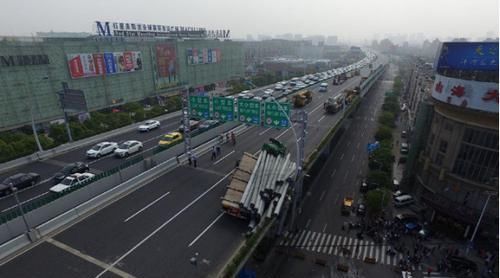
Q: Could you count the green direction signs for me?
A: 4